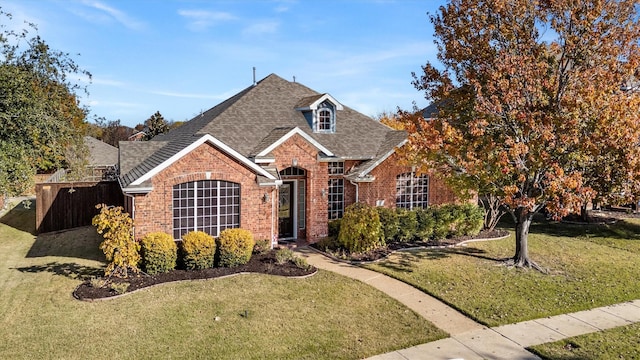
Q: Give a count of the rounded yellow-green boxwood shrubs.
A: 3